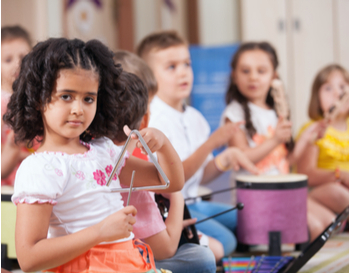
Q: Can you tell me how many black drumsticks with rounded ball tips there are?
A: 2